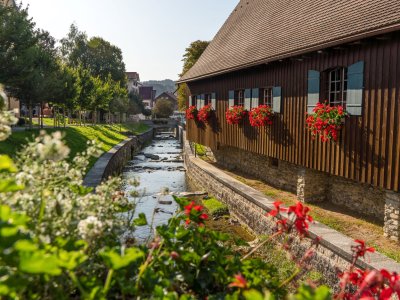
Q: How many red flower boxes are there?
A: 5